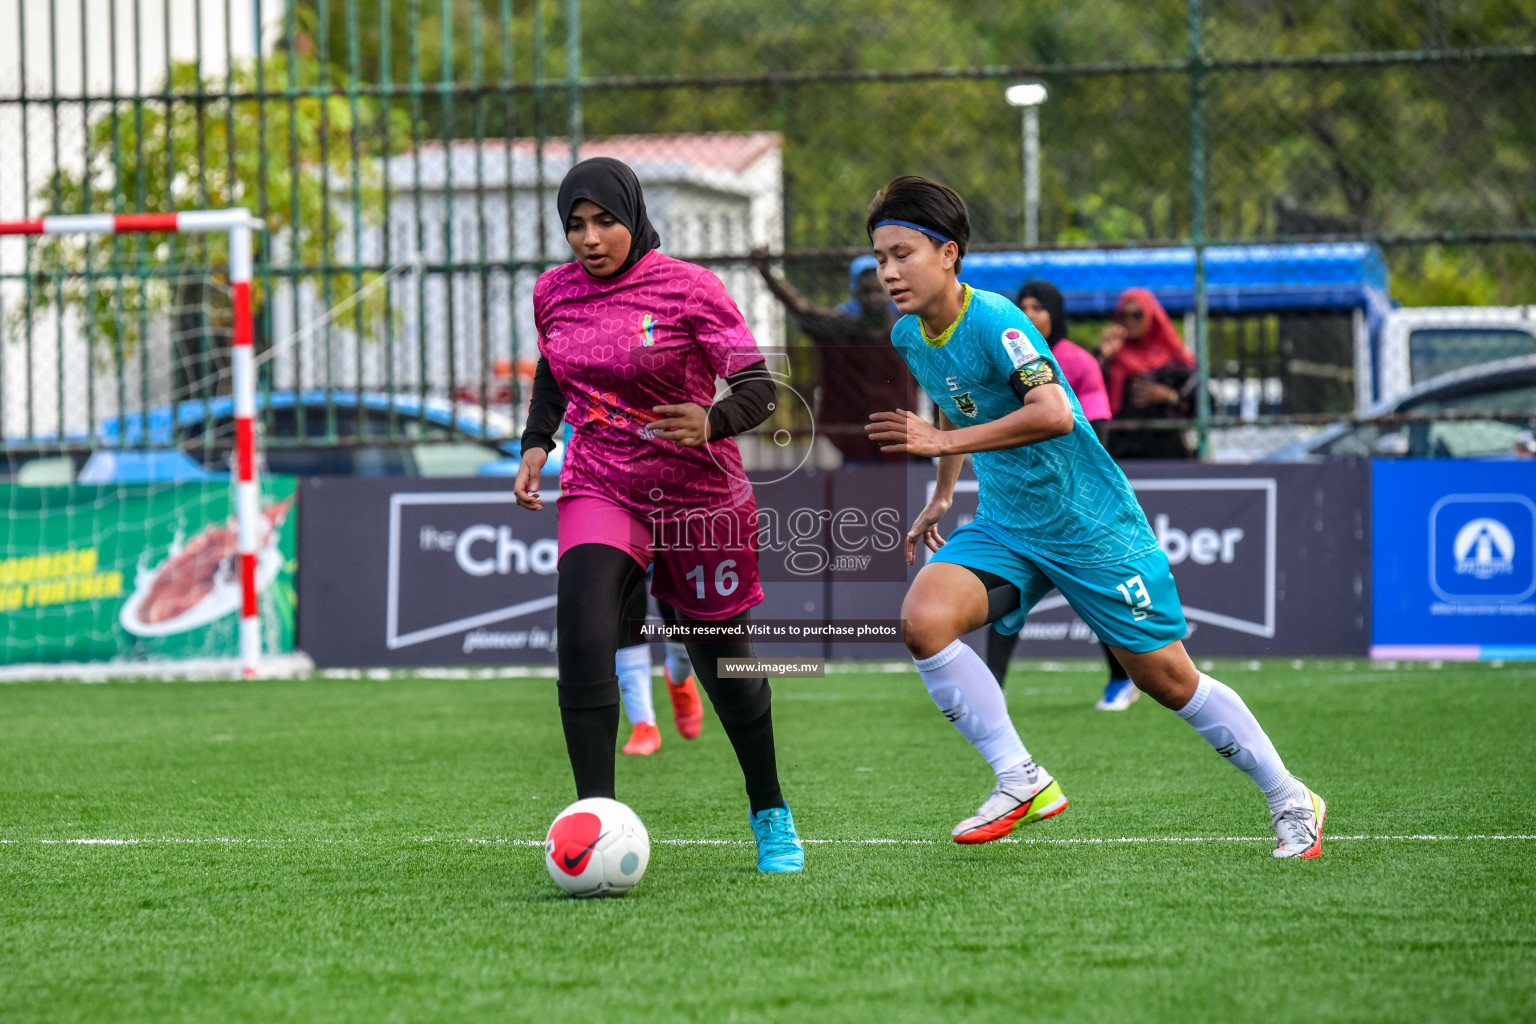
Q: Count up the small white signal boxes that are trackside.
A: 0